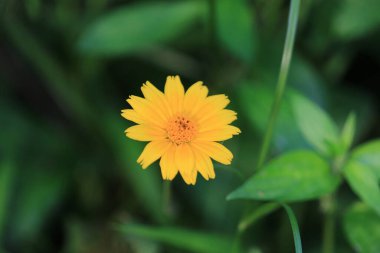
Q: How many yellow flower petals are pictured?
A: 14